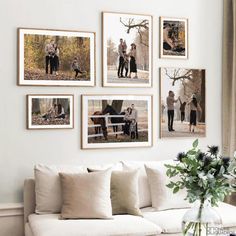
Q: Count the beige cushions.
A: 2